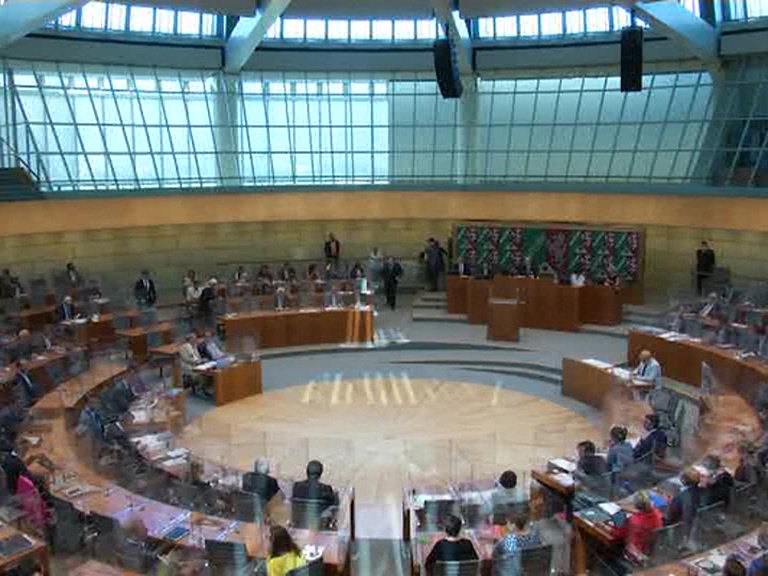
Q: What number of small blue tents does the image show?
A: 0